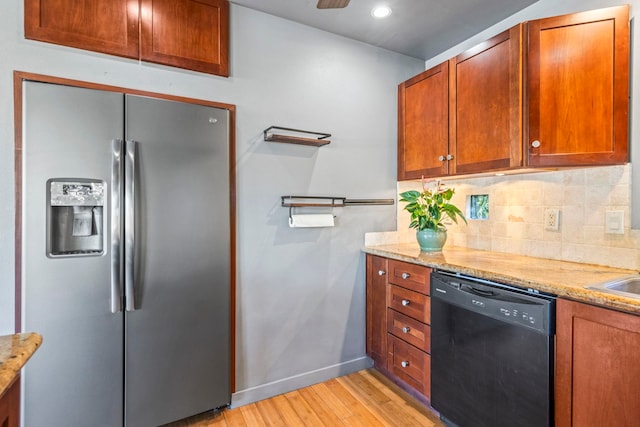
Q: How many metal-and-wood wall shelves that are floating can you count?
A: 2